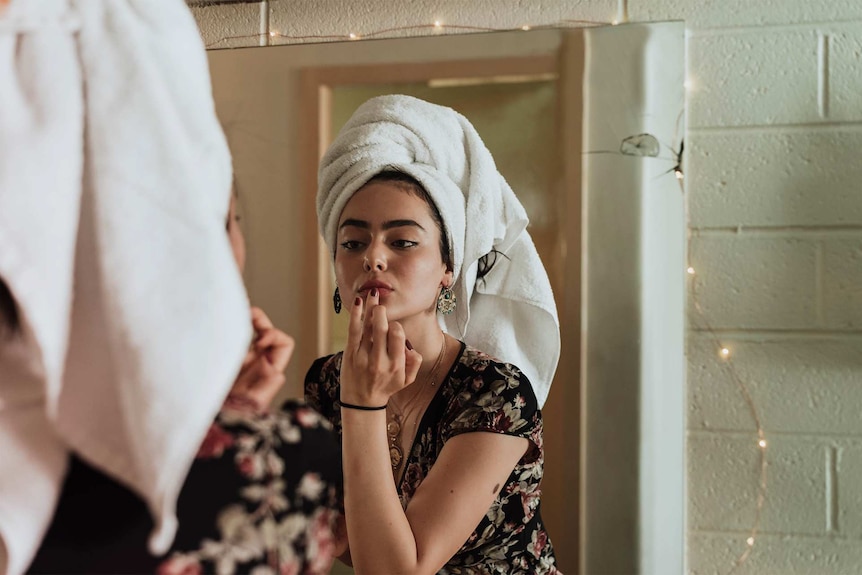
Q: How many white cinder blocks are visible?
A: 12